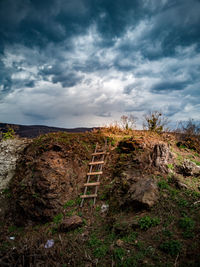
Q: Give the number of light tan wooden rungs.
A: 5